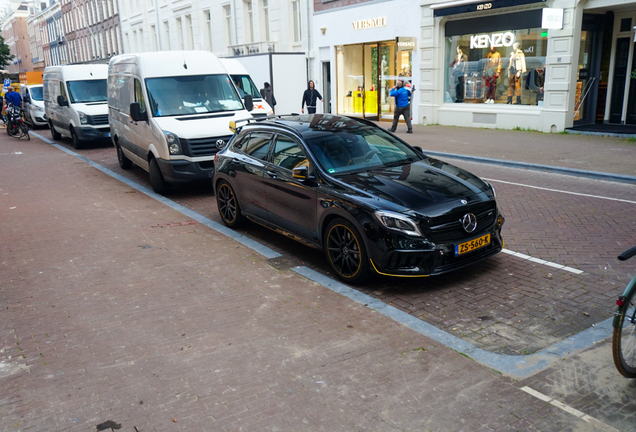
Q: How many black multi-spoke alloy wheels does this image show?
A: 2